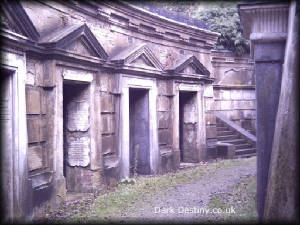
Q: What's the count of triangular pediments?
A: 4